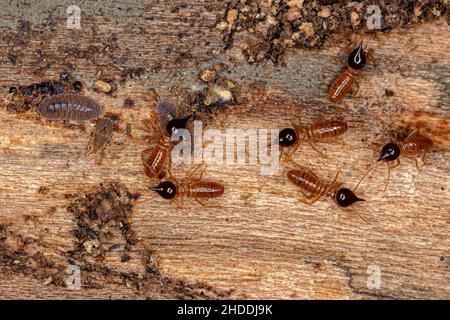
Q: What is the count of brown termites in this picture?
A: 6